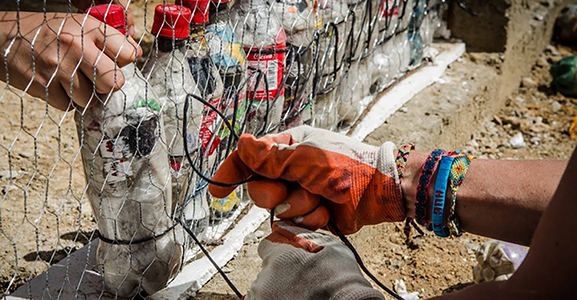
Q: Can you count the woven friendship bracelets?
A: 3